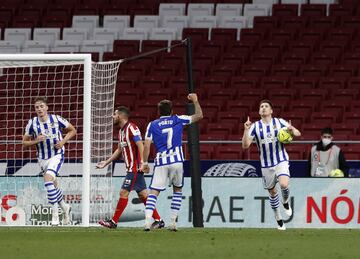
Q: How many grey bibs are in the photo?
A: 1